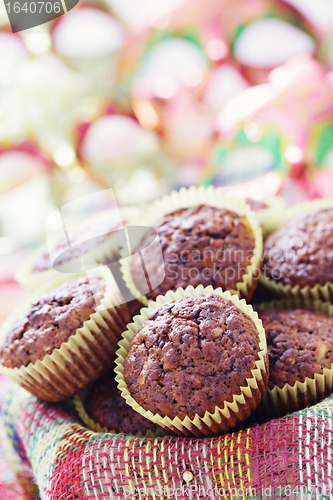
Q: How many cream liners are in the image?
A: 8